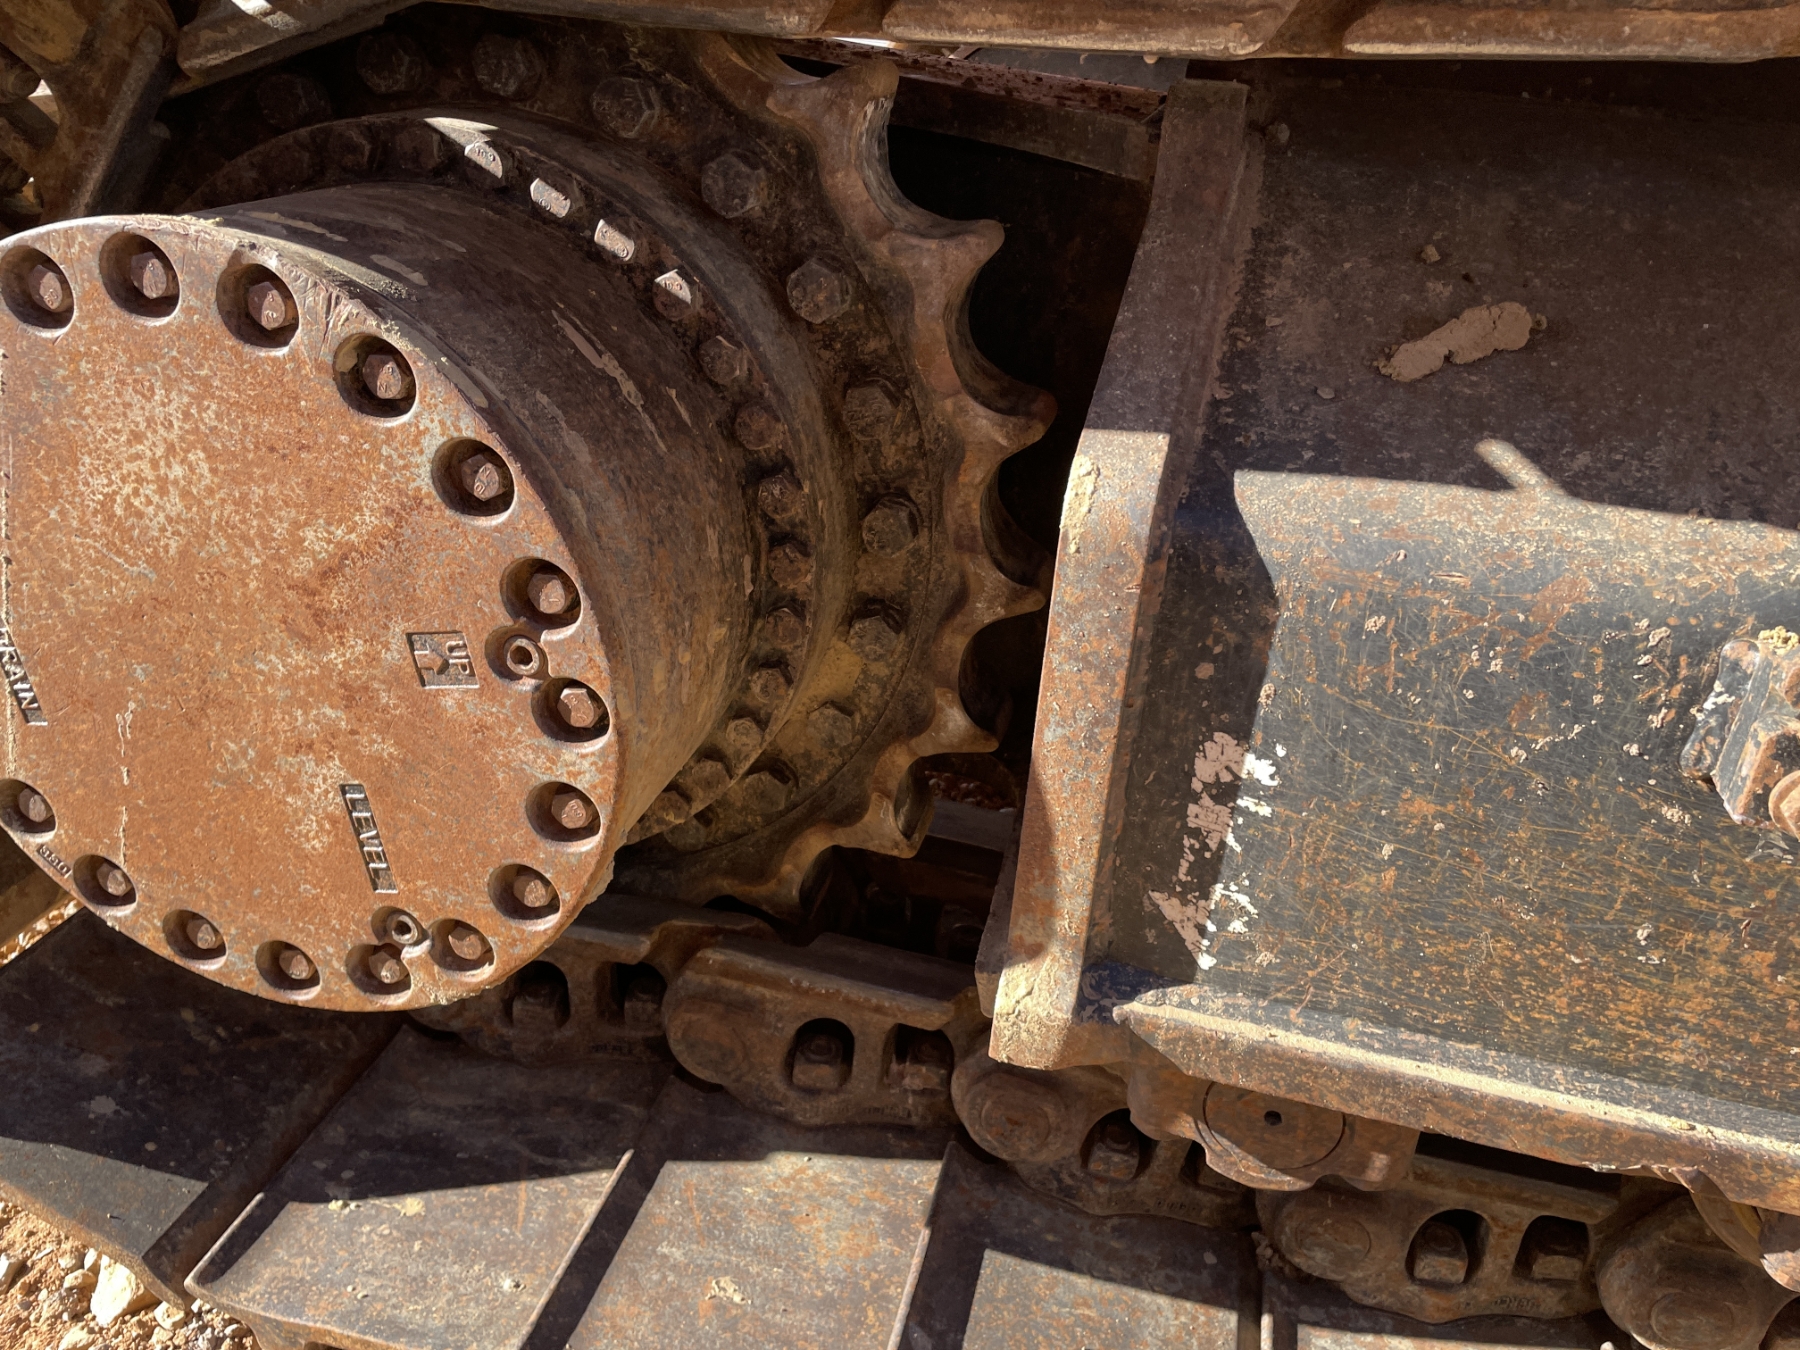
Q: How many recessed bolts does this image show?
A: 15